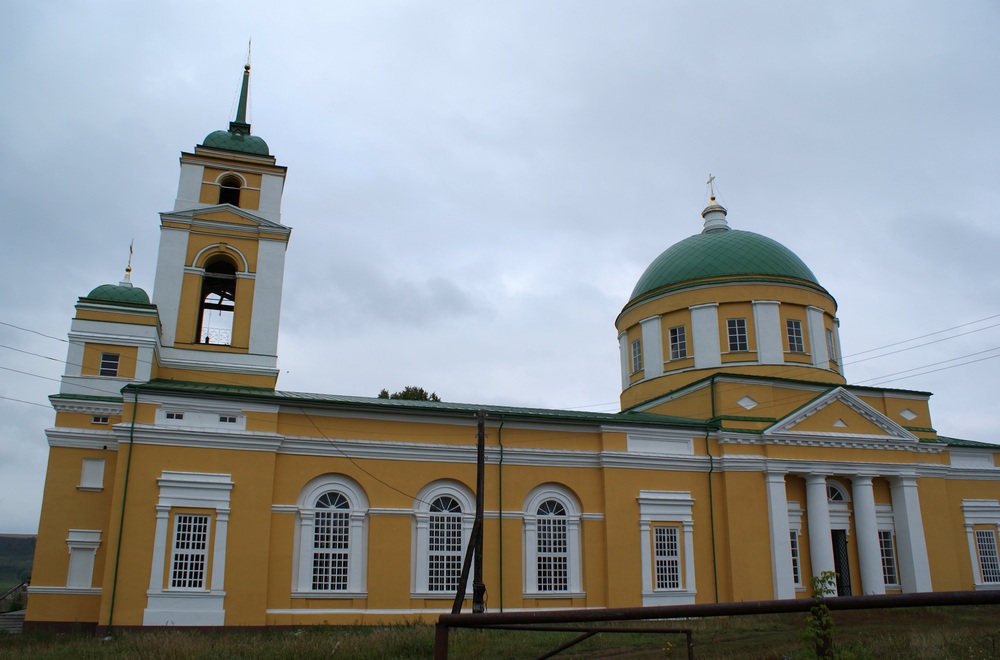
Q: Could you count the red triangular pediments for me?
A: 0